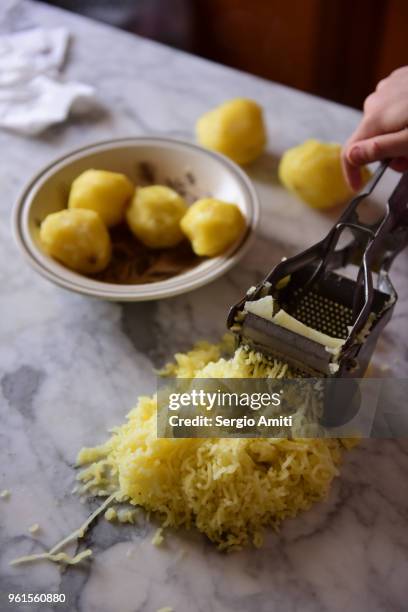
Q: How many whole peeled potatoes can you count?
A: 6